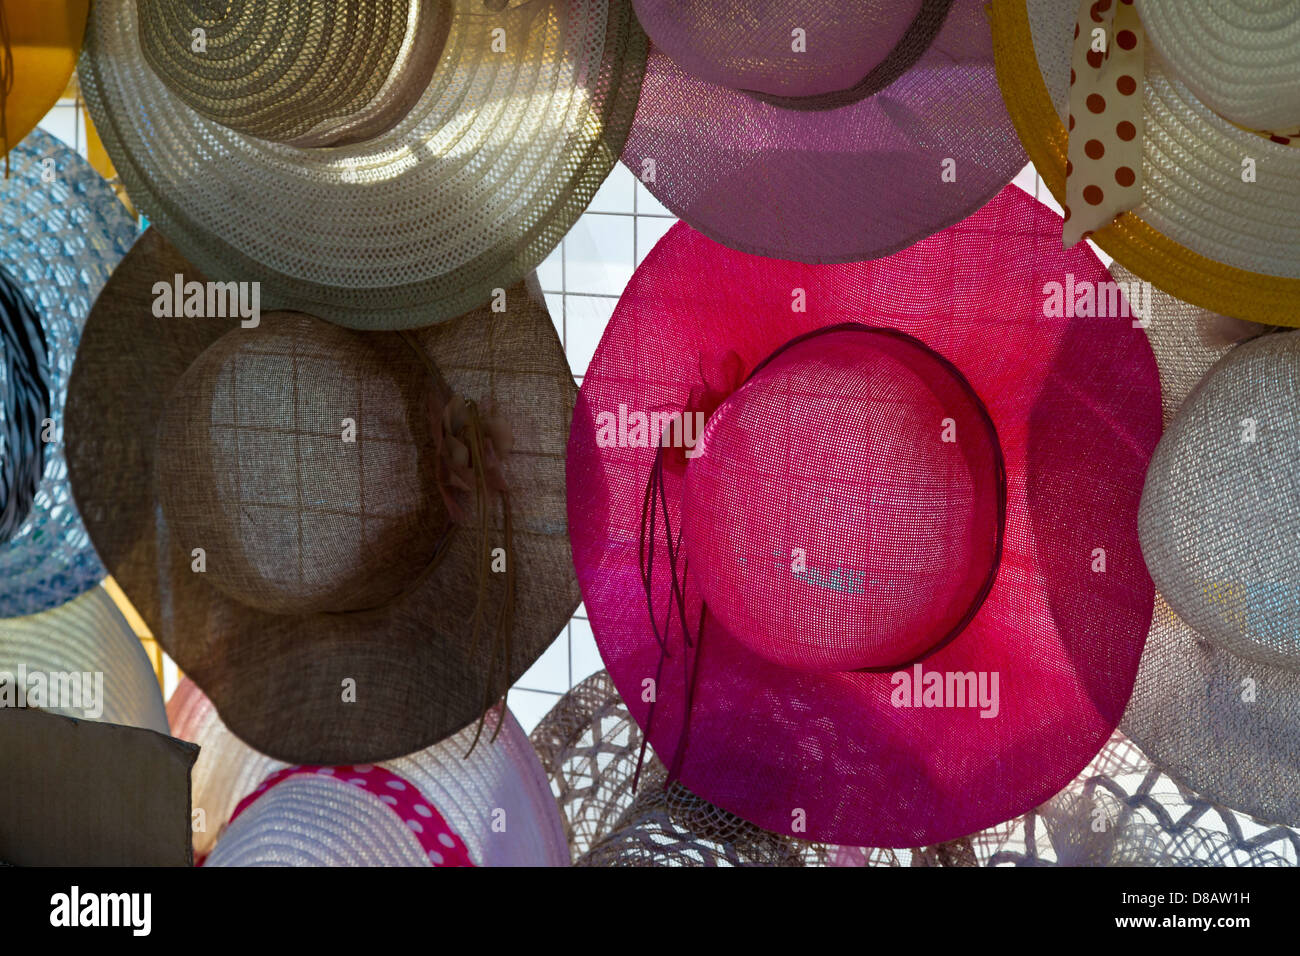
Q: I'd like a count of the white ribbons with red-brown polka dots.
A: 1